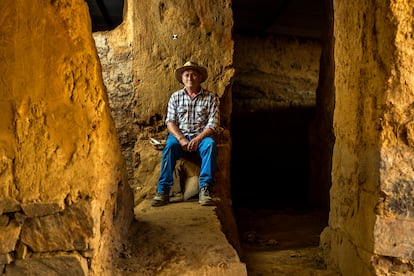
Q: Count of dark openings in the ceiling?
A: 2